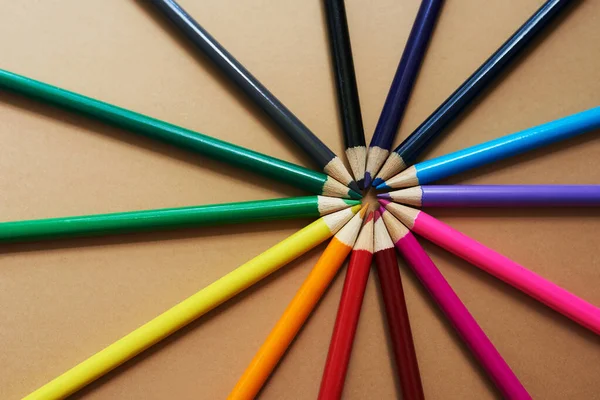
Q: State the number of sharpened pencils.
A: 14